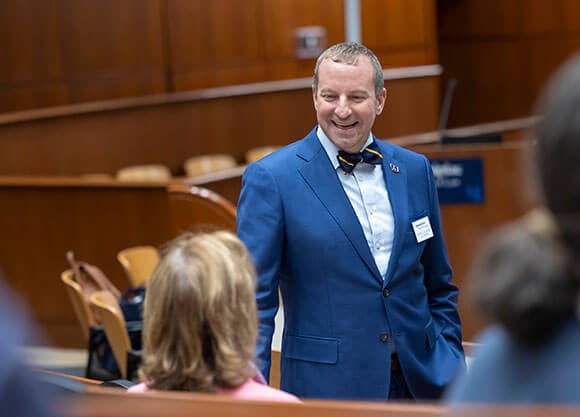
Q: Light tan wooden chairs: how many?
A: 6